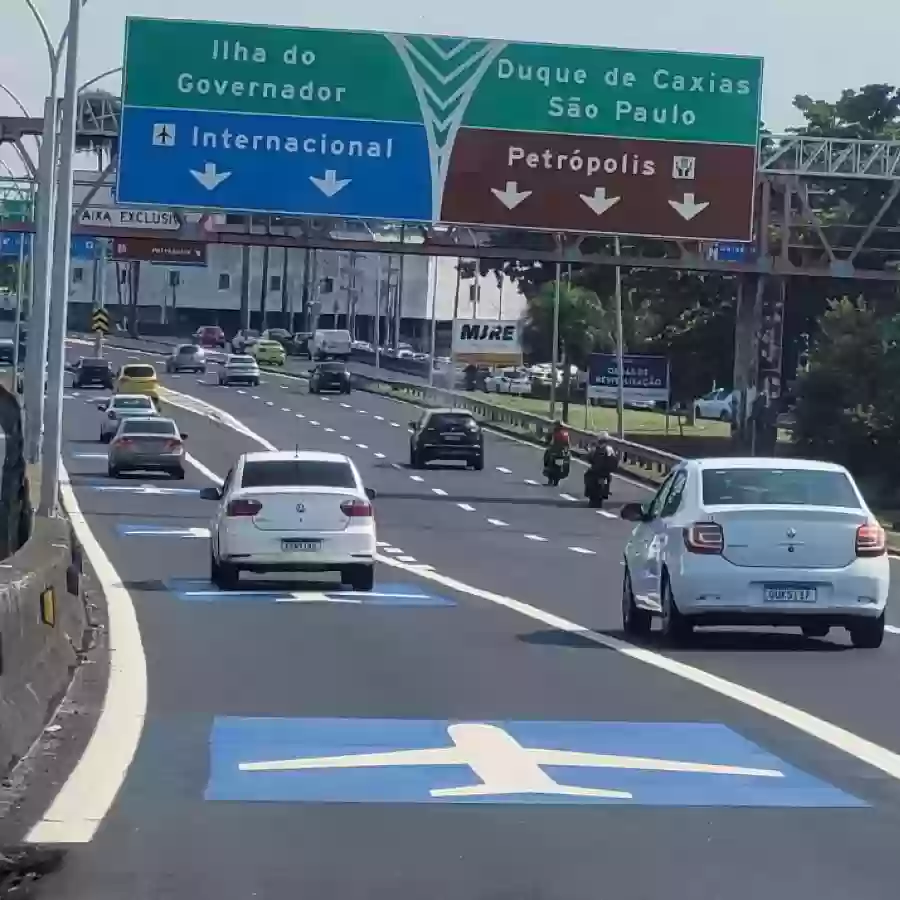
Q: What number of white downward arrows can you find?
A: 5